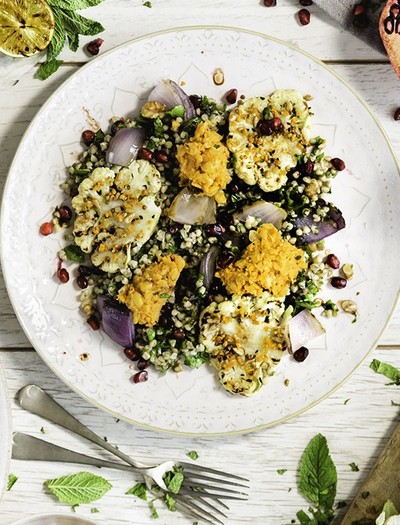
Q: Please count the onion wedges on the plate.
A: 8